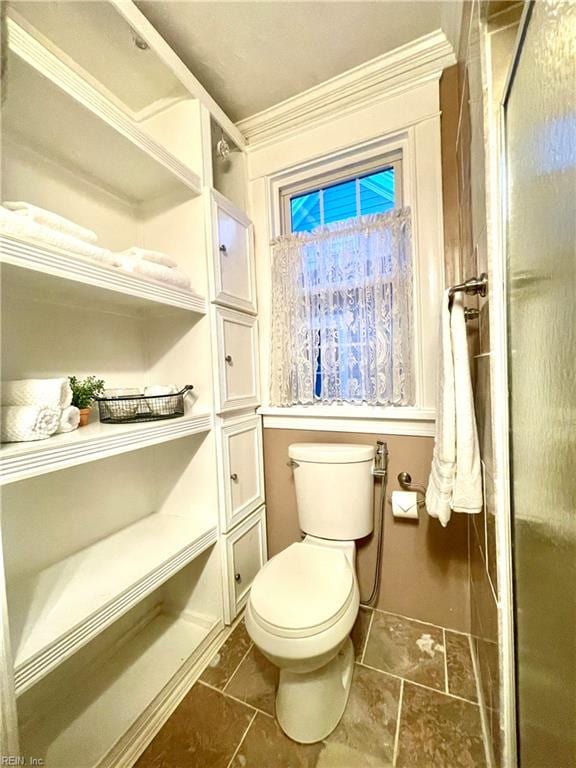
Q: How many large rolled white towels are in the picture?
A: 3